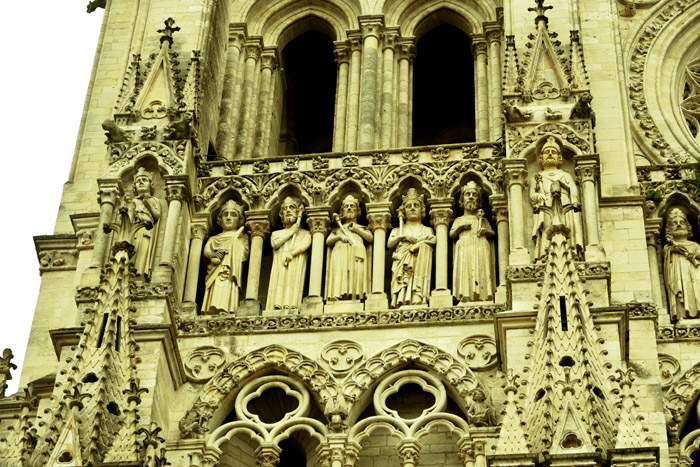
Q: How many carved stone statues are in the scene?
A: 8